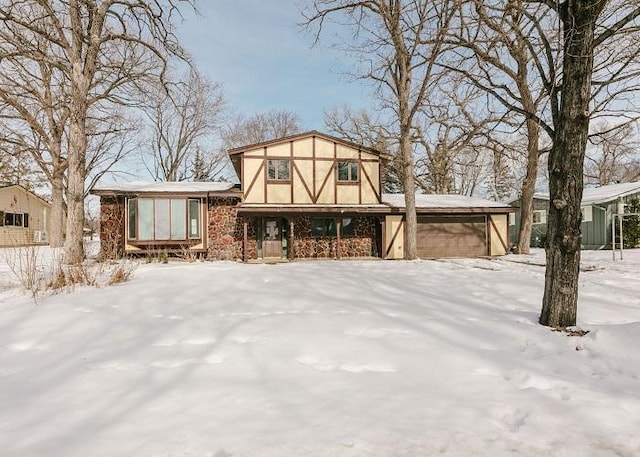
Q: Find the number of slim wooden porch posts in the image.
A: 3